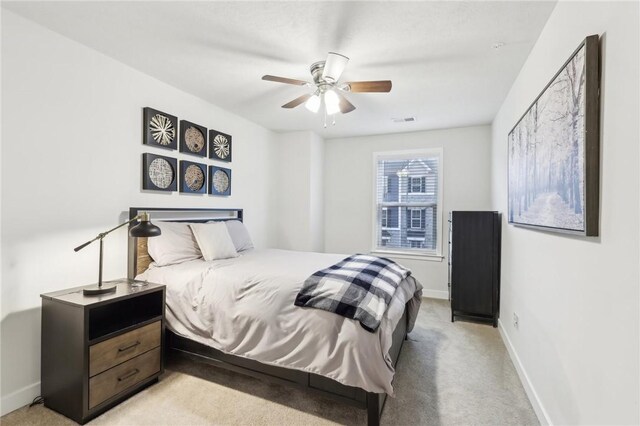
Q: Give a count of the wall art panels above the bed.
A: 6